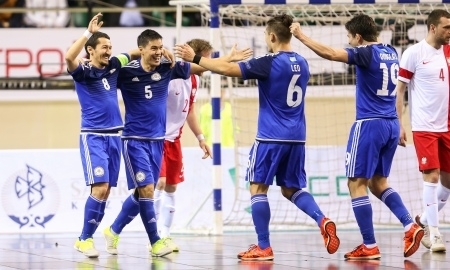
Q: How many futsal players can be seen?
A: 6